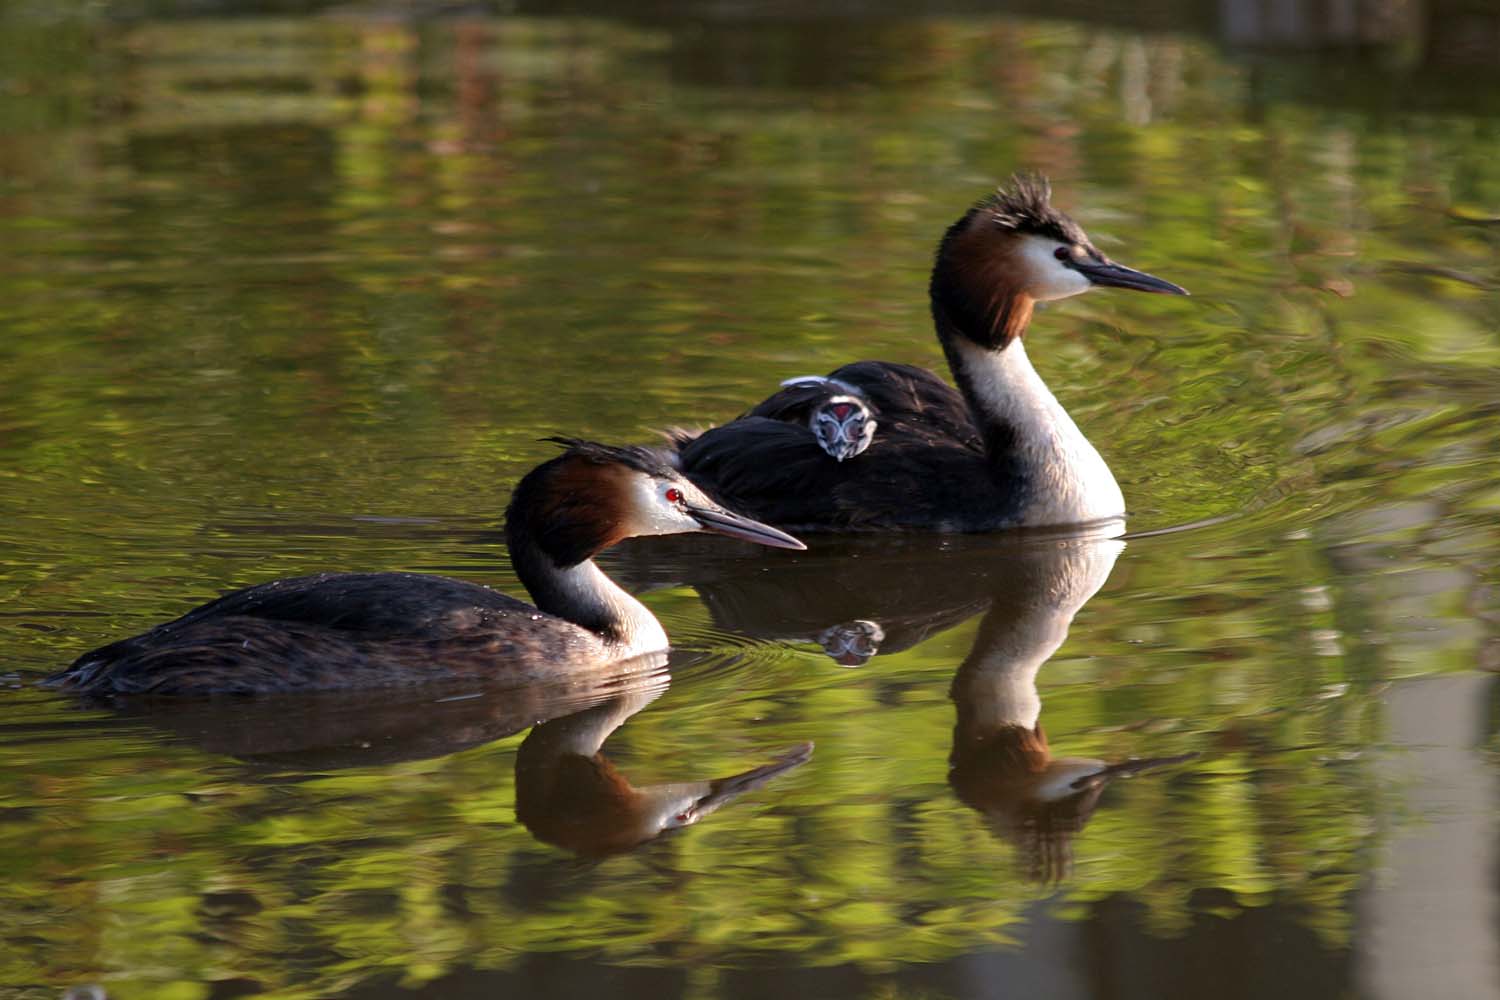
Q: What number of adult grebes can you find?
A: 2